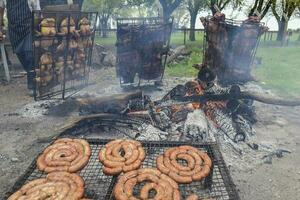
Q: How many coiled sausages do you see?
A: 5